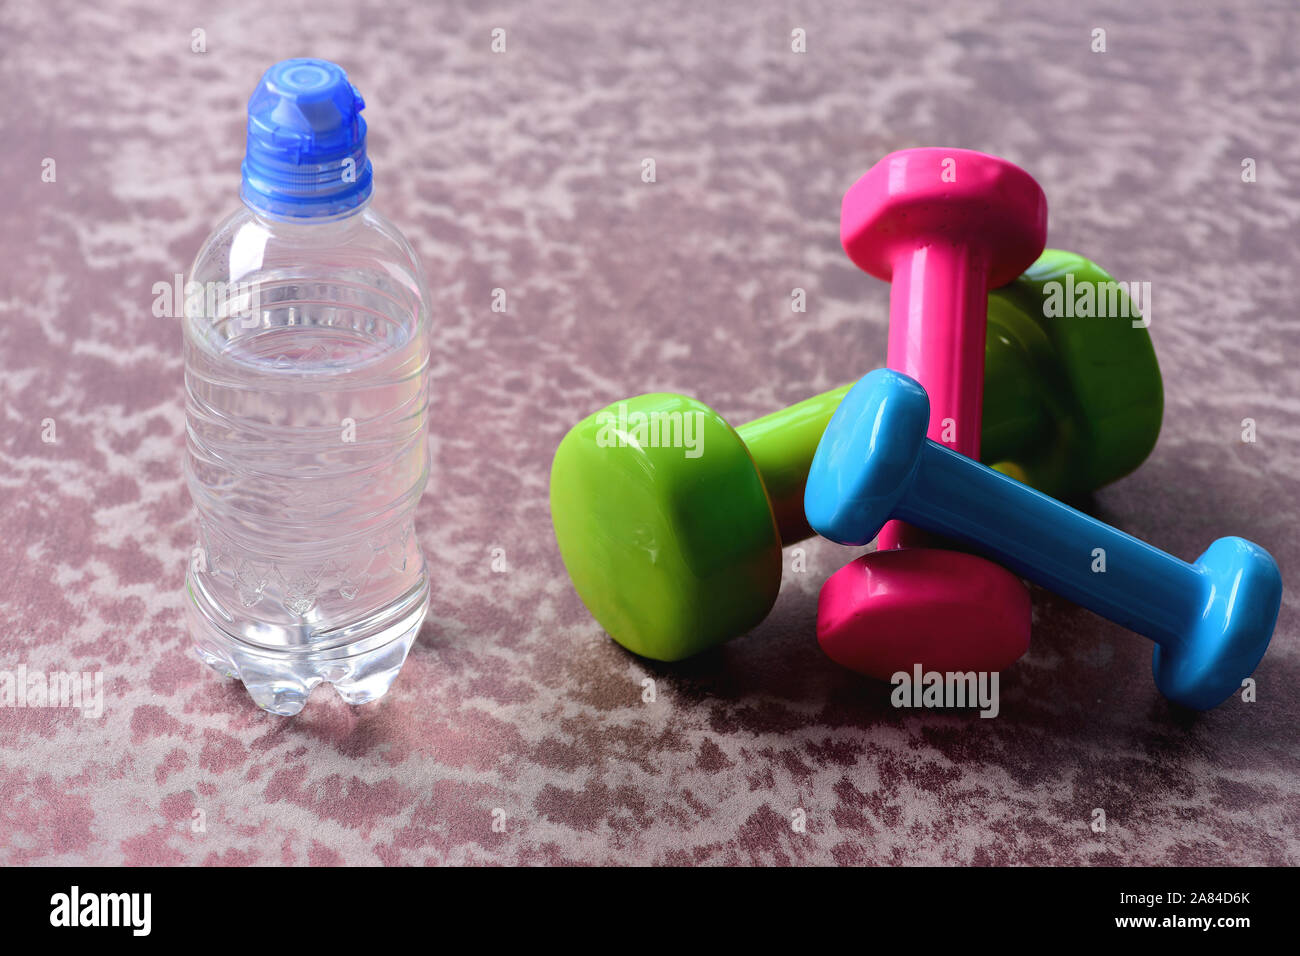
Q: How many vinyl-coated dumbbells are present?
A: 3